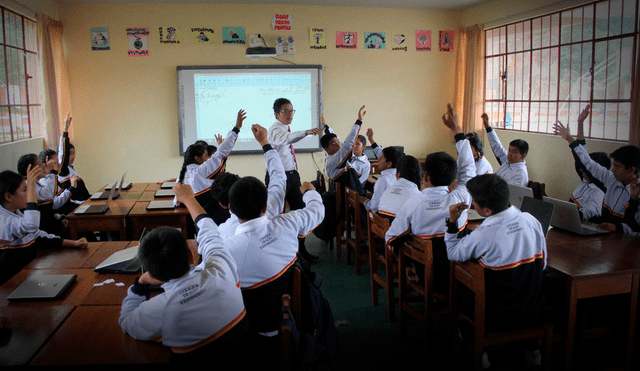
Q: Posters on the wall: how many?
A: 12